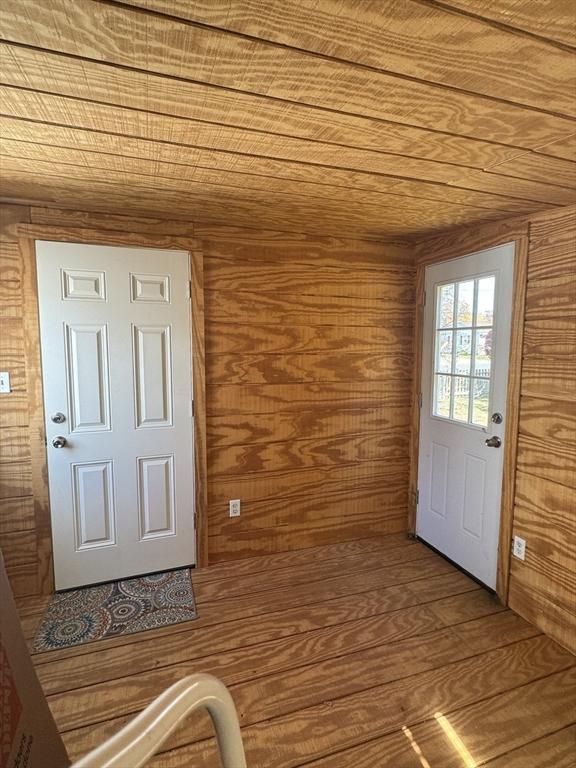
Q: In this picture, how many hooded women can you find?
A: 0